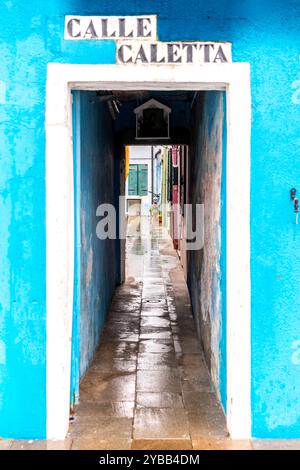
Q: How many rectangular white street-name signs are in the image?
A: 2